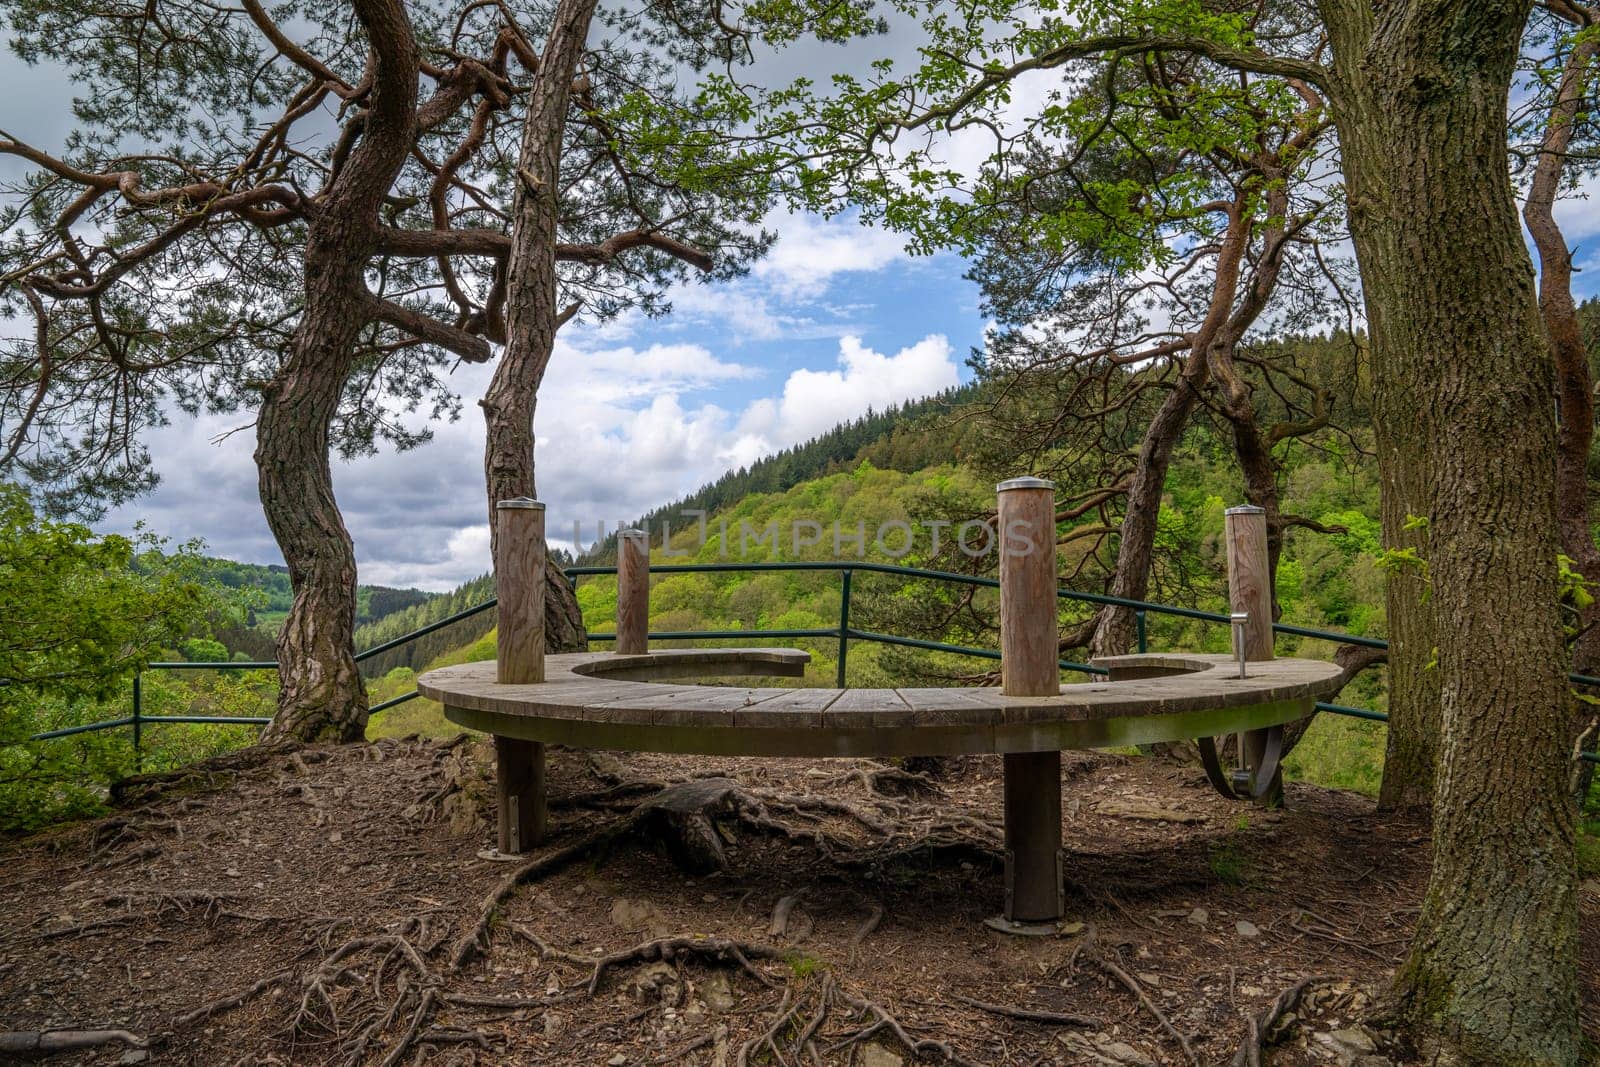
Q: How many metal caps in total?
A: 4